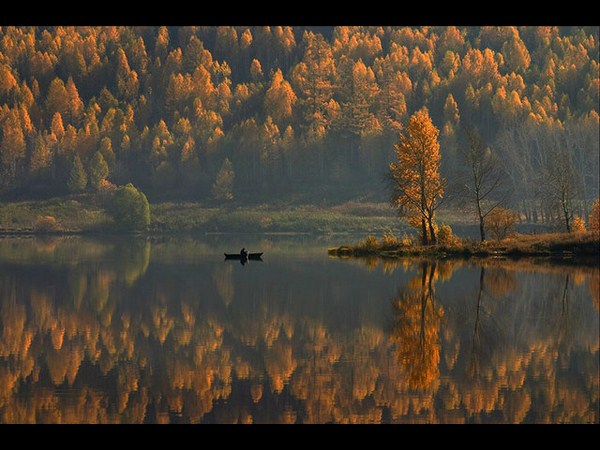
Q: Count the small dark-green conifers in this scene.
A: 2